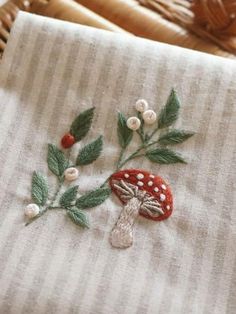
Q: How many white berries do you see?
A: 5